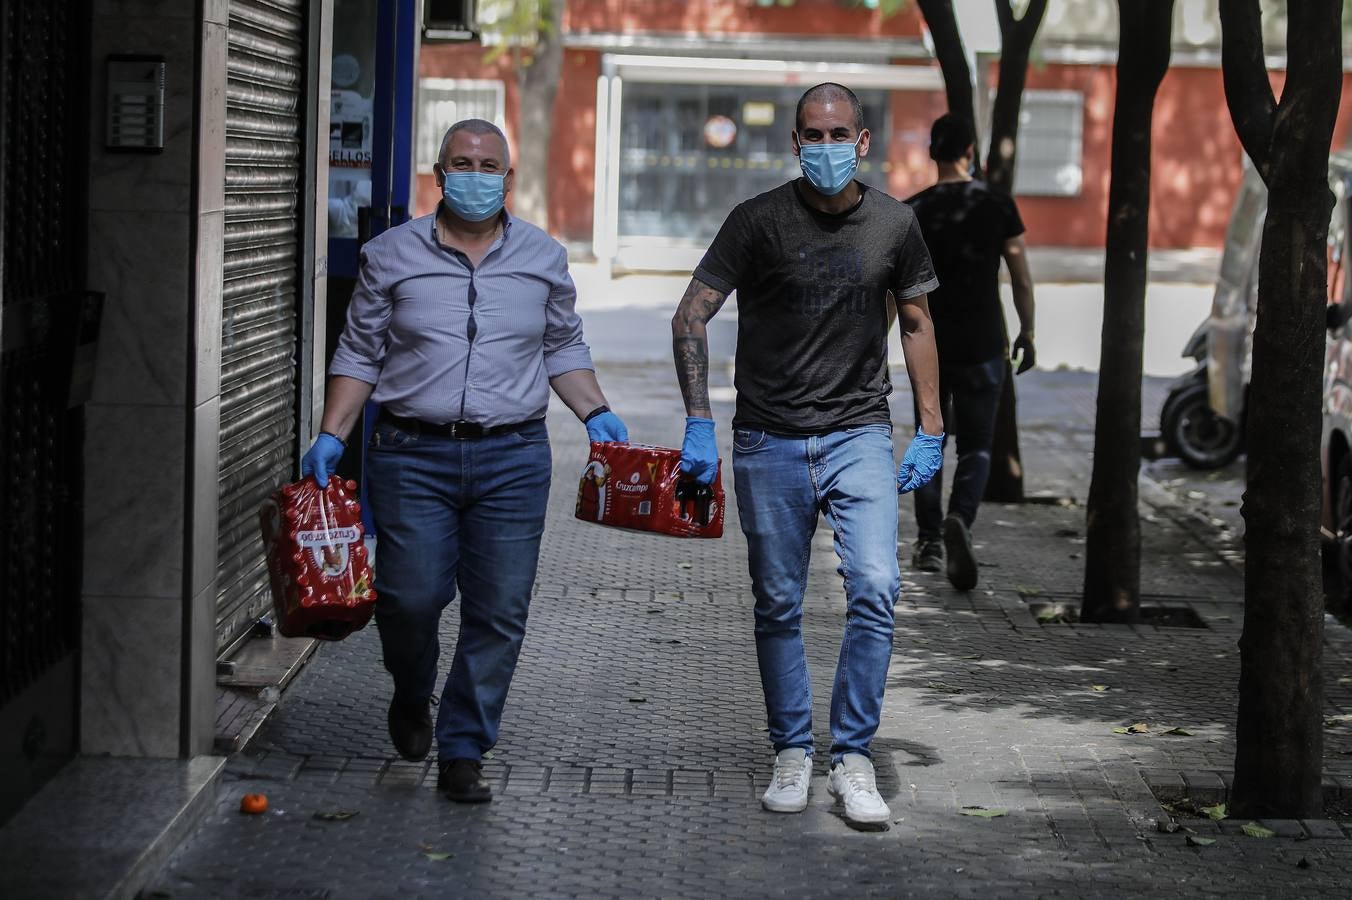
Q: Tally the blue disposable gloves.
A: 4